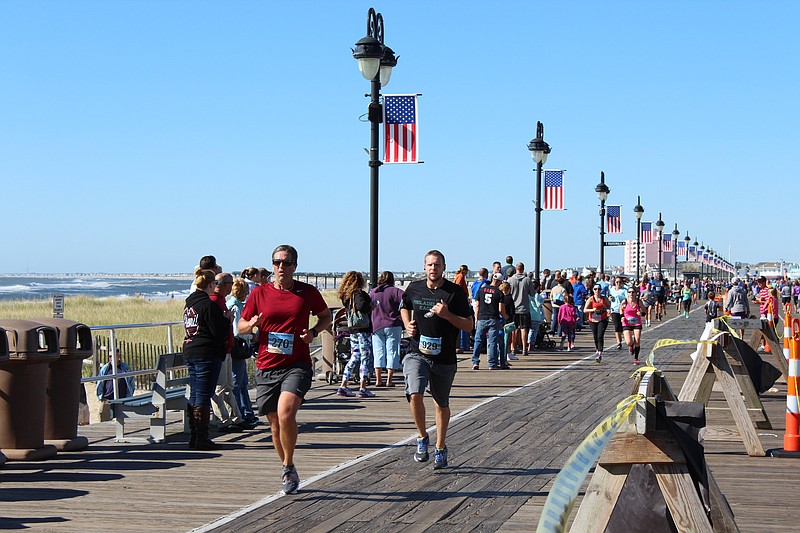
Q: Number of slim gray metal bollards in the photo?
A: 0